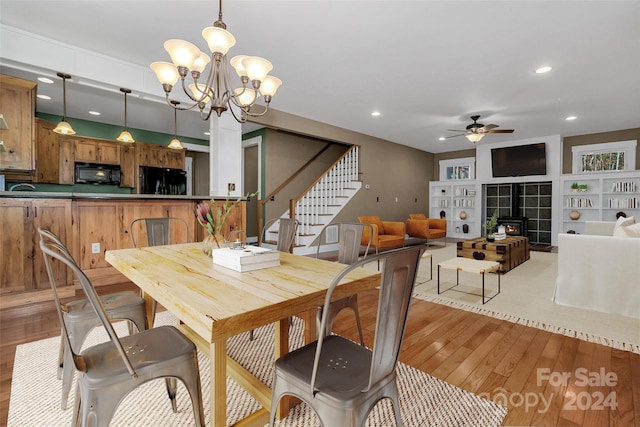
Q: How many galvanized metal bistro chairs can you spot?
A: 6